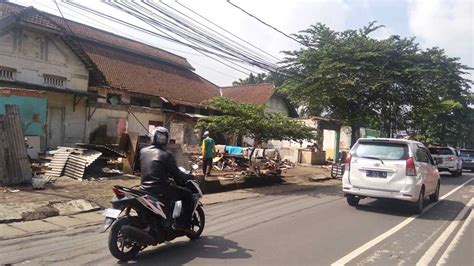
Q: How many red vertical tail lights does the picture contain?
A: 2